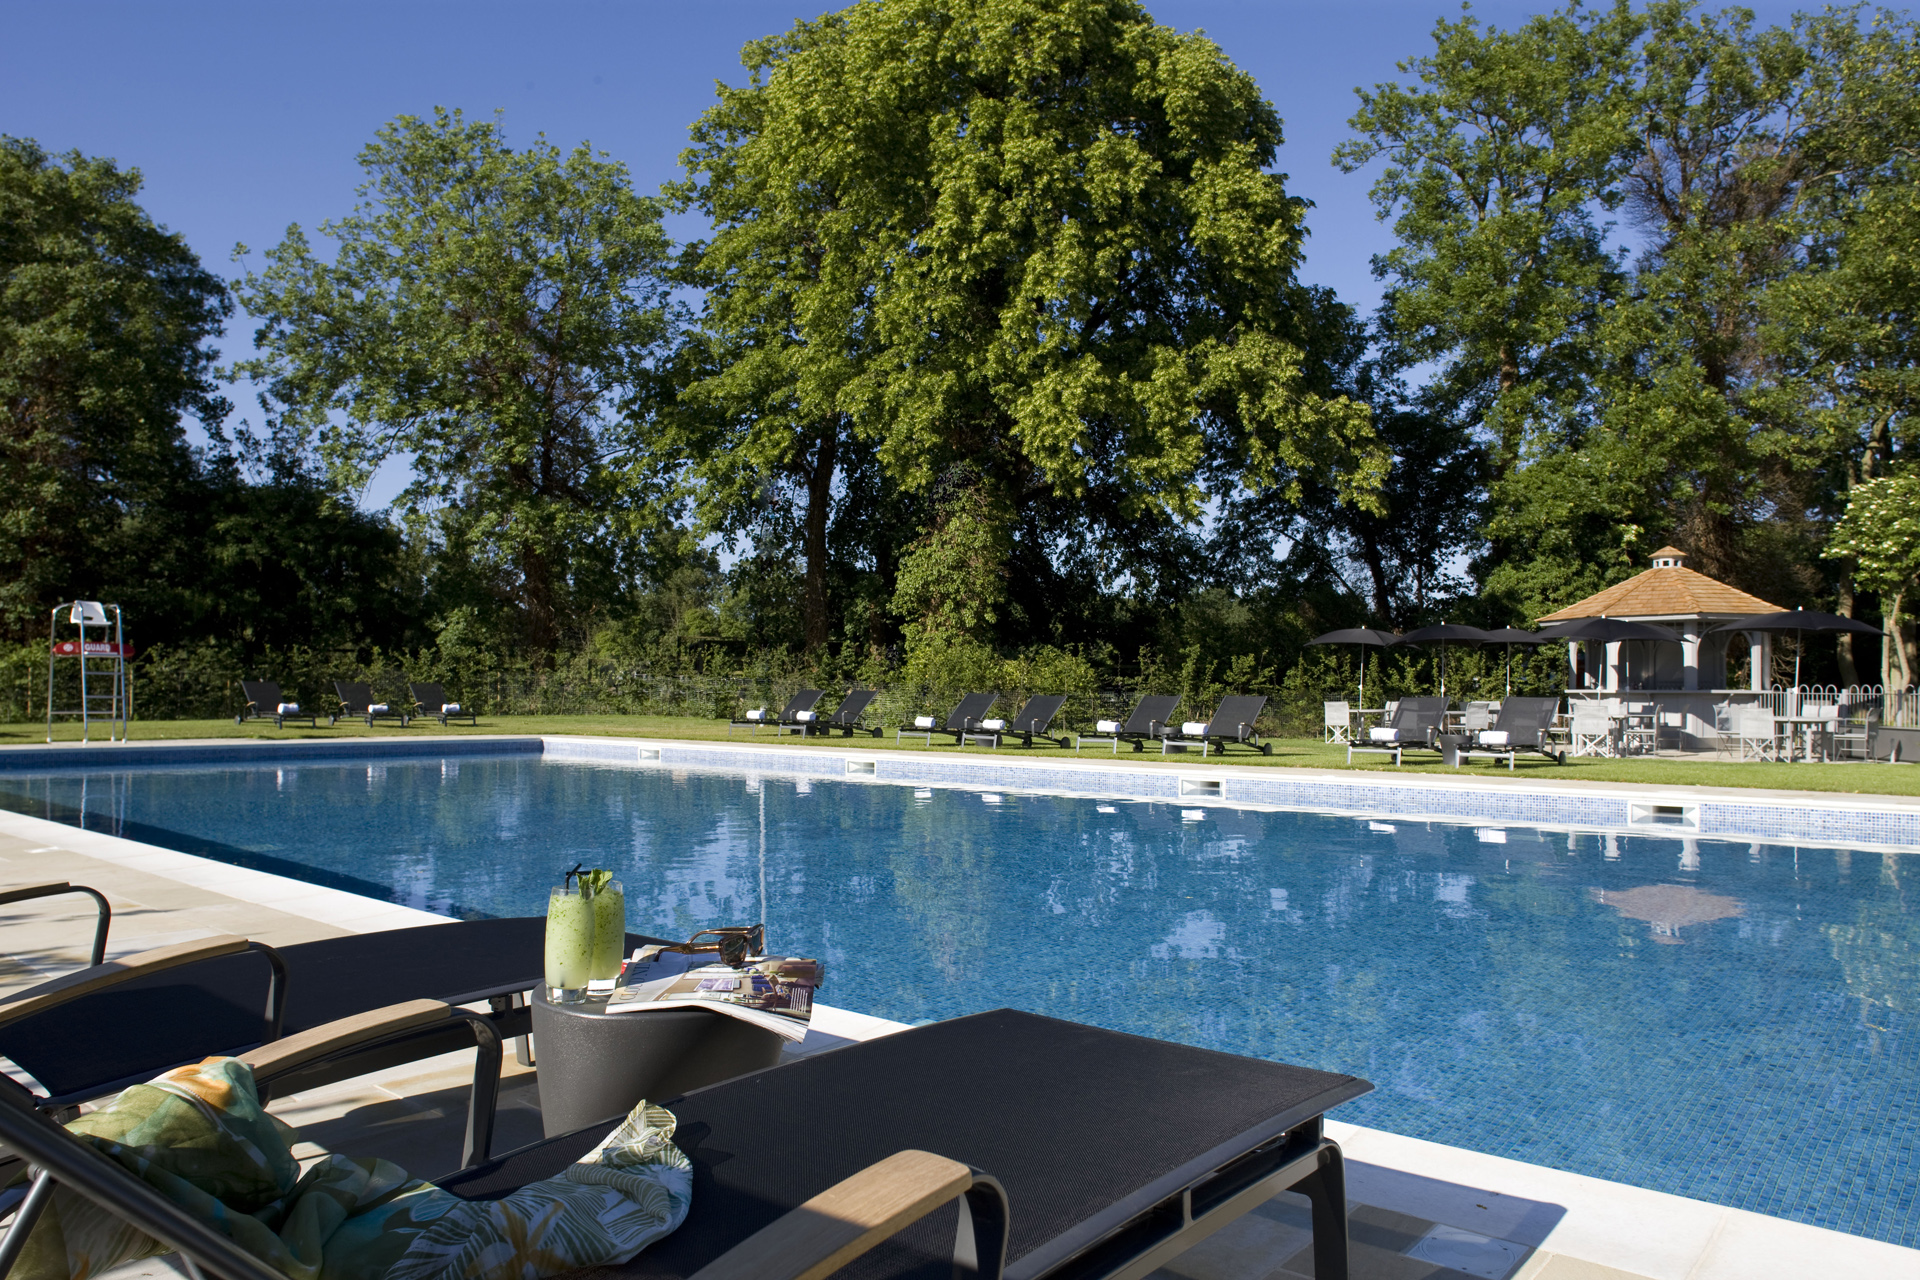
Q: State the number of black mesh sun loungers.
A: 13